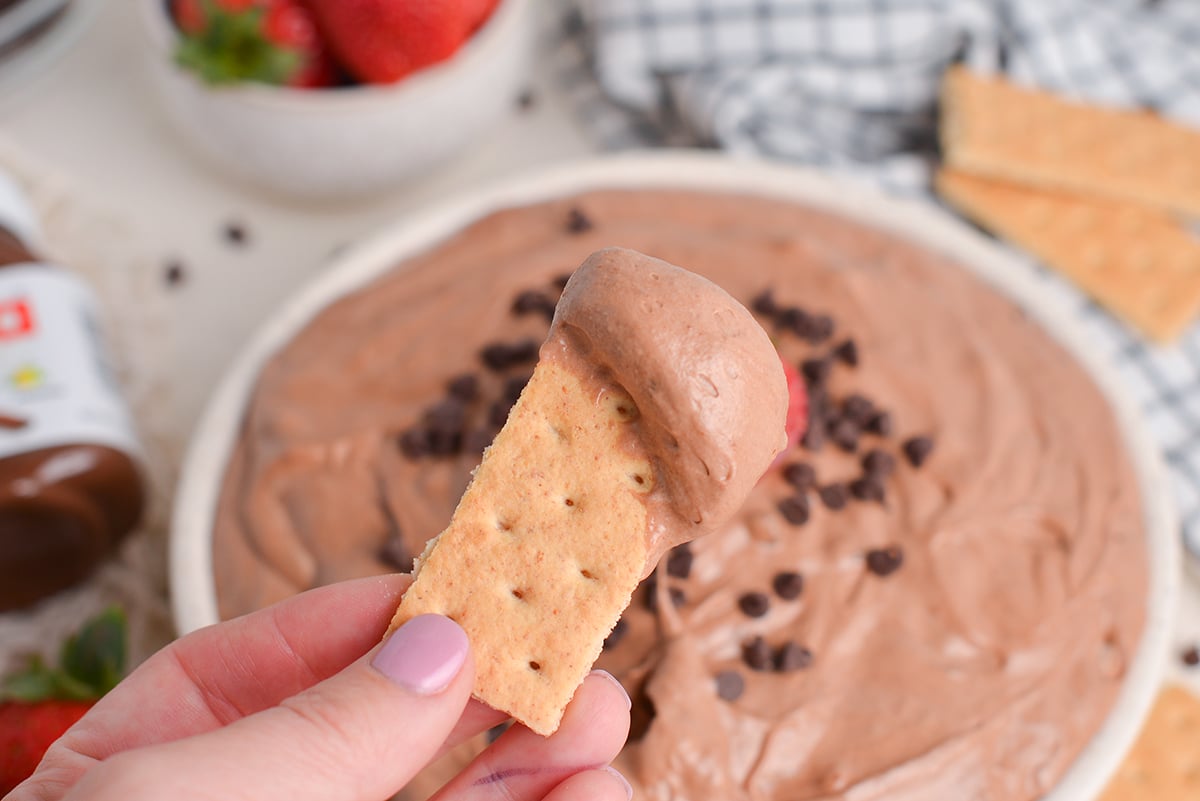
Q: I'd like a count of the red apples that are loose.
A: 0